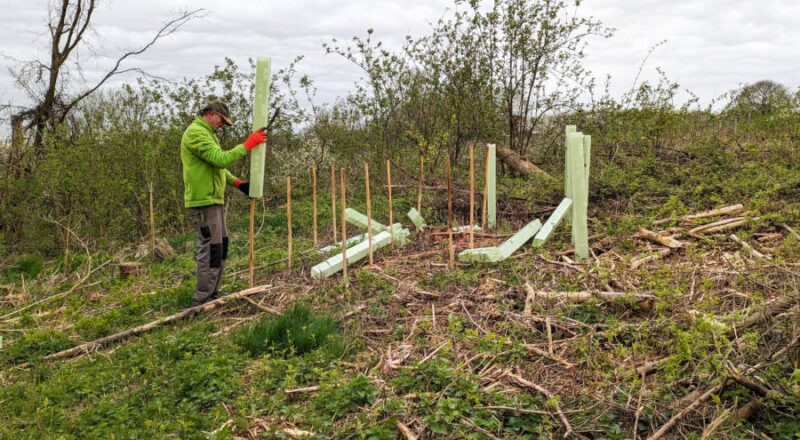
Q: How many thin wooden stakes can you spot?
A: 11